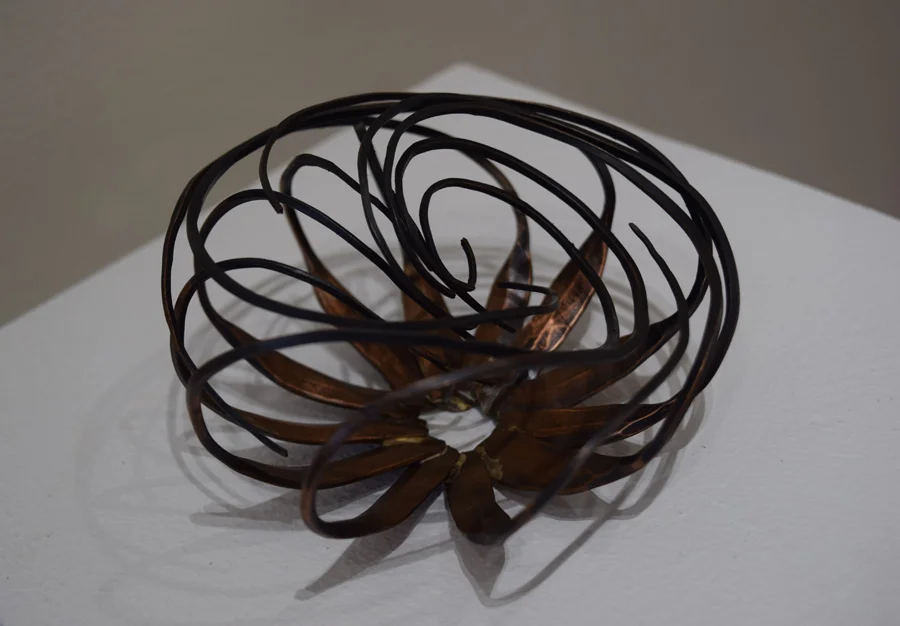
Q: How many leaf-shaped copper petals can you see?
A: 12